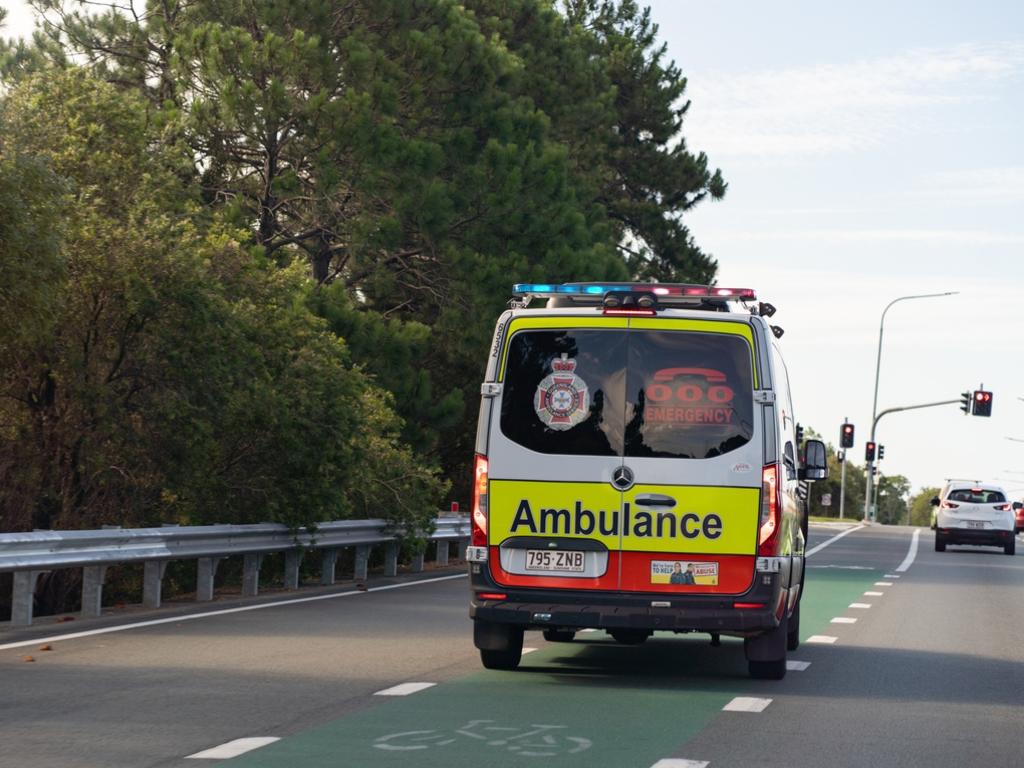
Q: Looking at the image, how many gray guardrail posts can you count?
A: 12